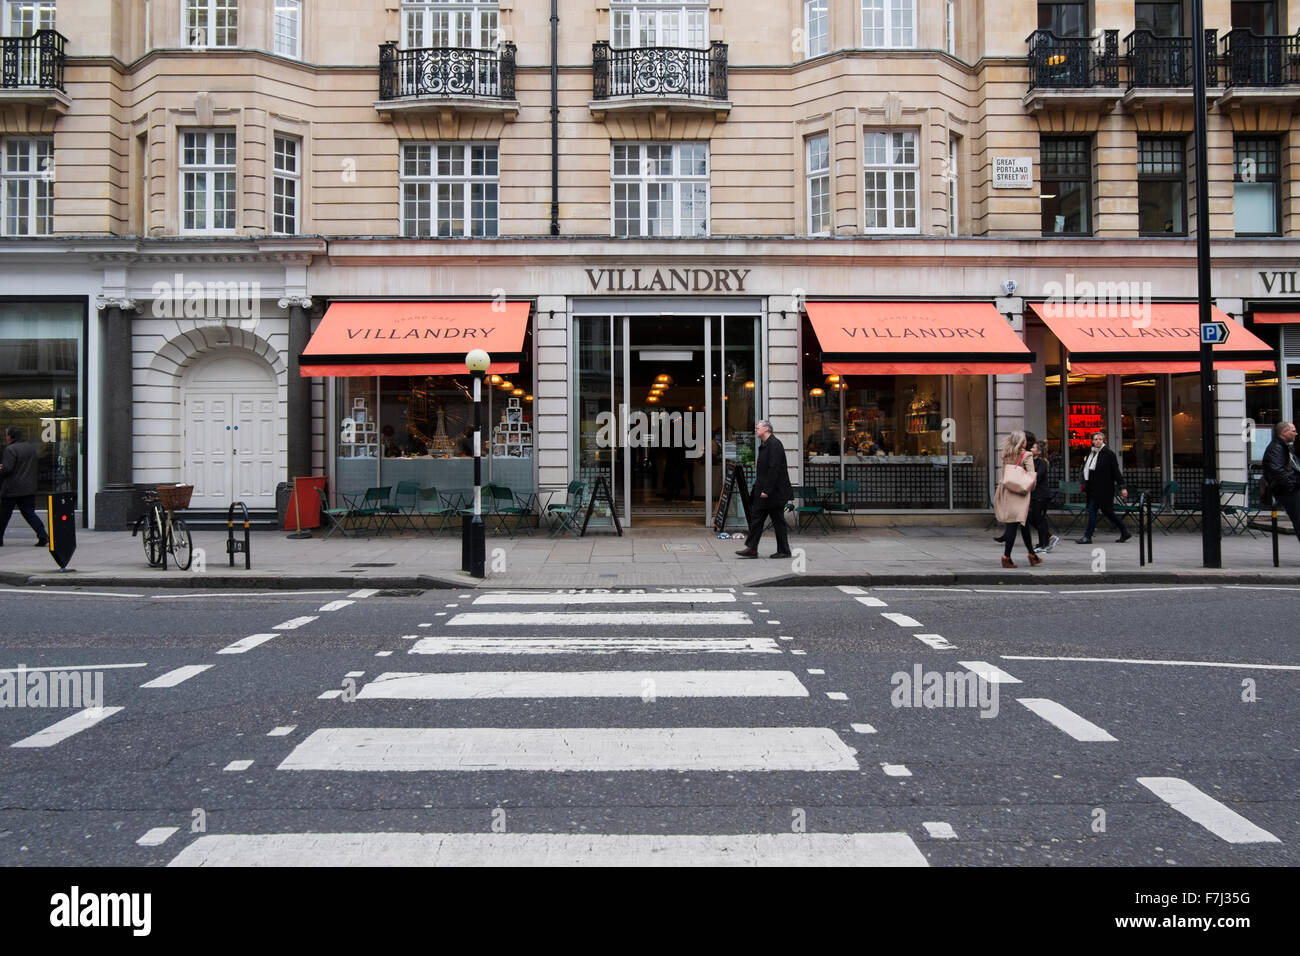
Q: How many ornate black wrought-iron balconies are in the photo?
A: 6